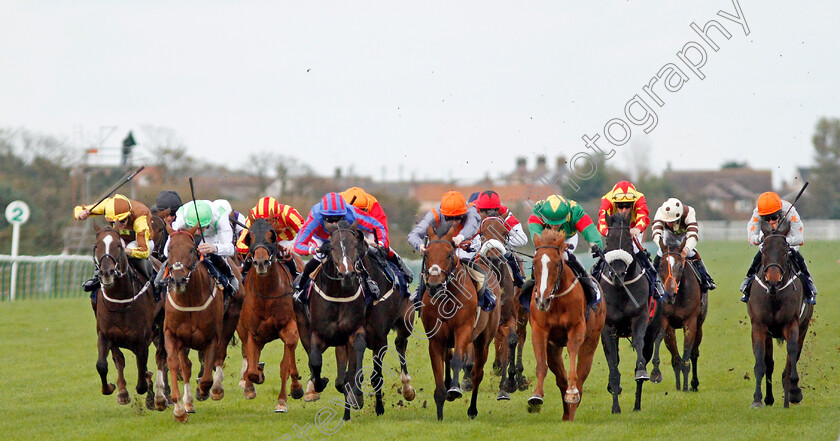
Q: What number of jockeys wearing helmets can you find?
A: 12